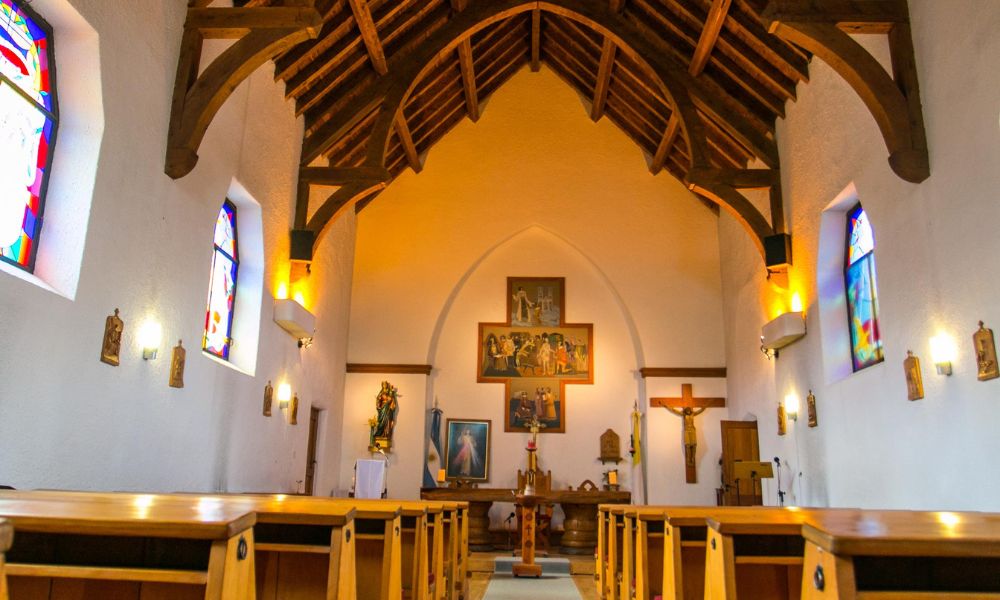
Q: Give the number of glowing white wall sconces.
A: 4